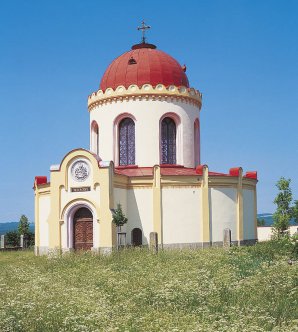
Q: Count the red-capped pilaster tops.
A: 4